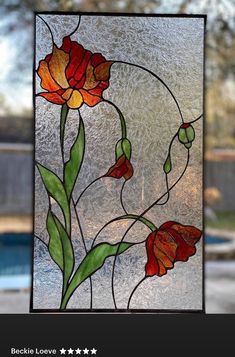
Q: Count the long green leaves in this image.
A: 4